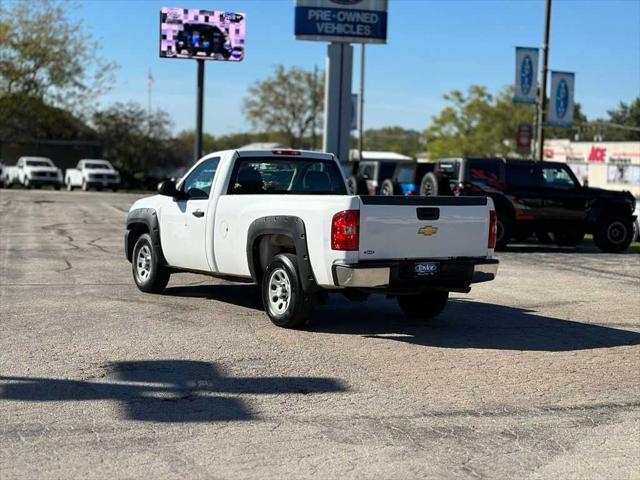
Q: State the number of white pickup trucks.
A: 3